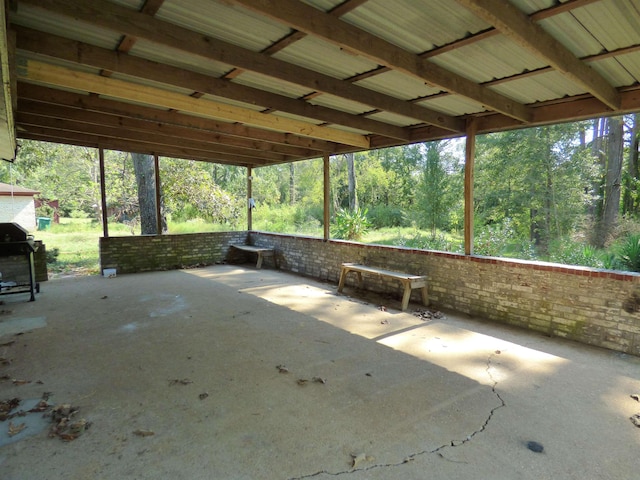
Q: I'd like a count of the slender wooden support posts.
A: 5